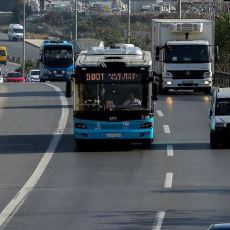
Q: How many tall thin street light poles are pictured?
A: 4